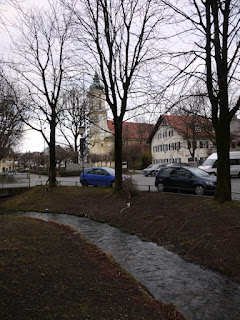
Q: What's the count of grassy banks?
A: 2